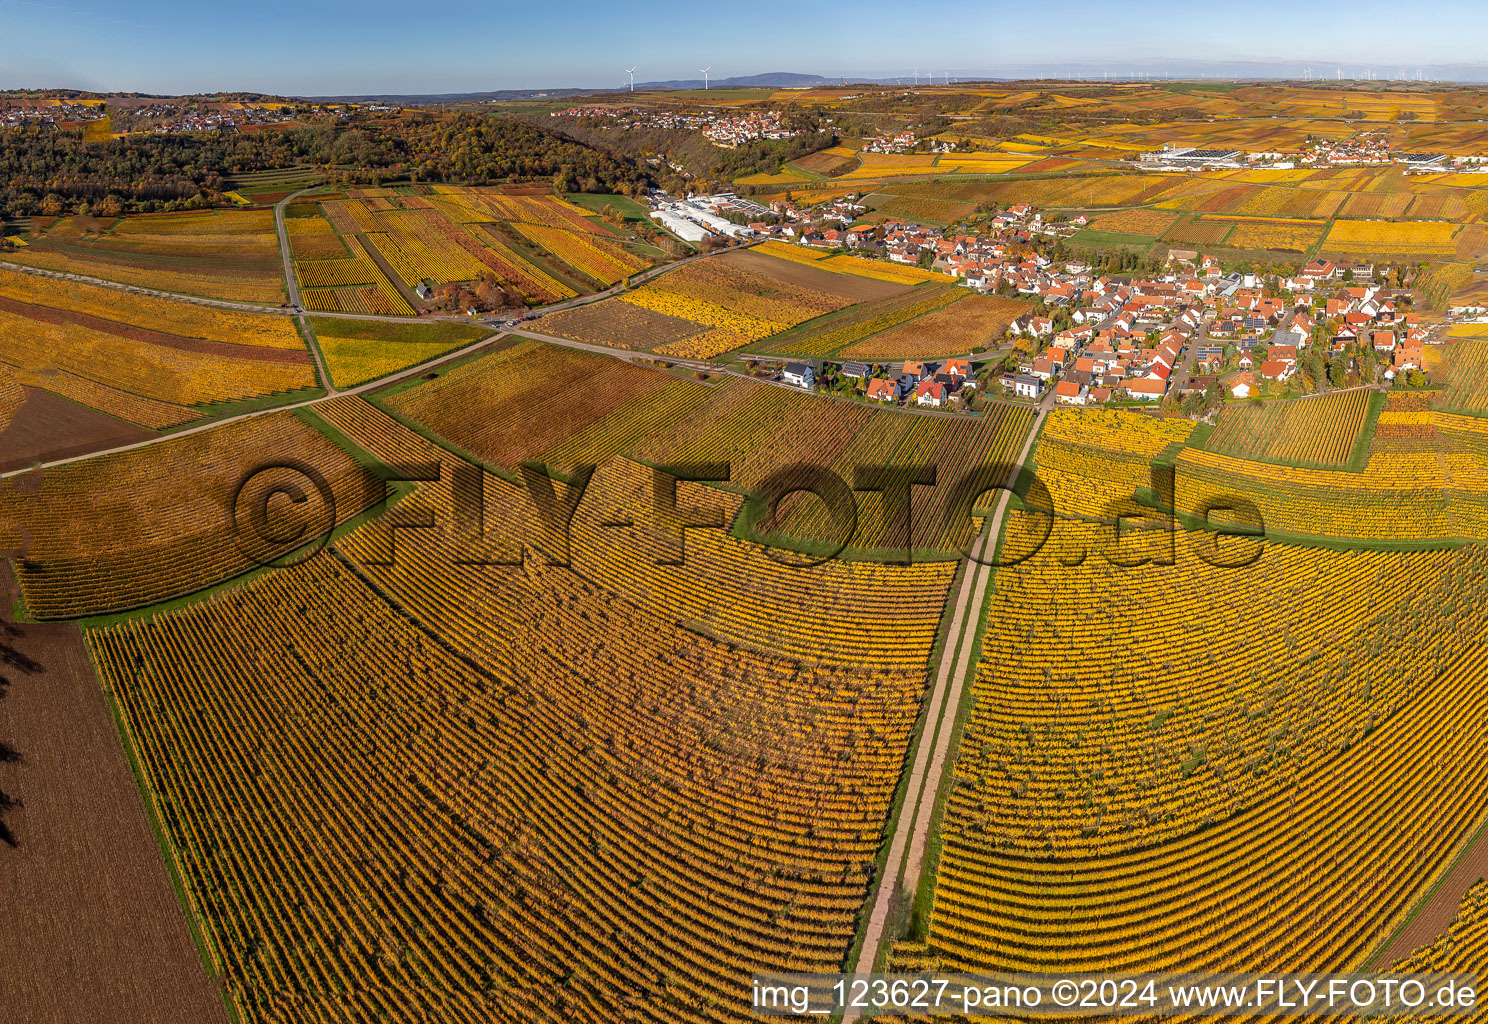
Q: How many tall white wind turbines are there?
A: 2